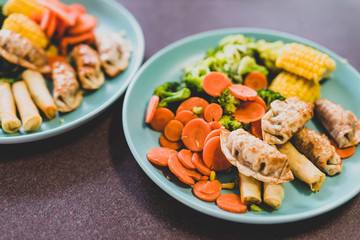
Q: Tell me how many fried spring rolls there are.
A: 6